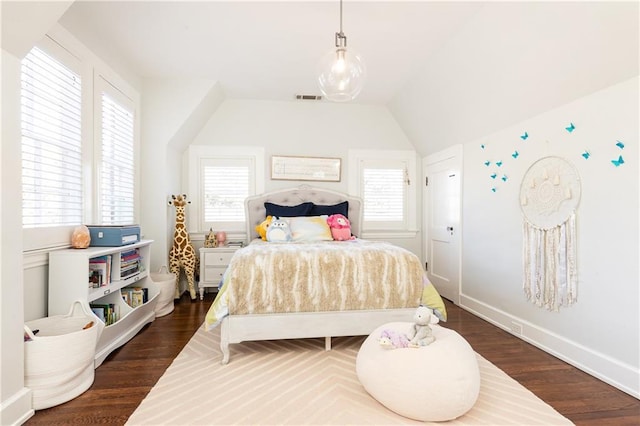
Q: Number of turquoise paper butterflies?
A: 12